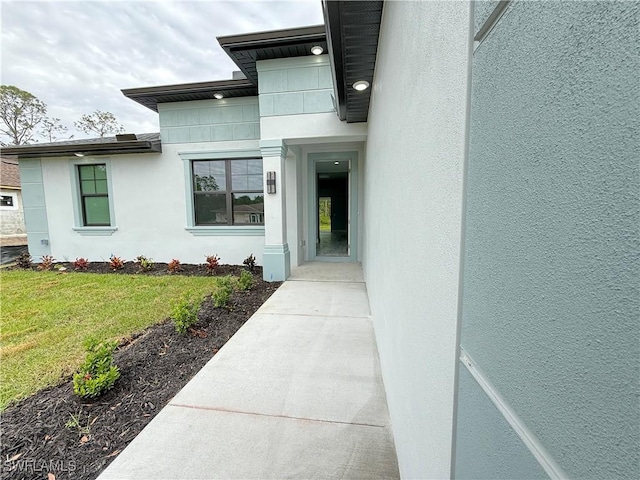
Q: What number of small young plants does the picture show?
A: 12